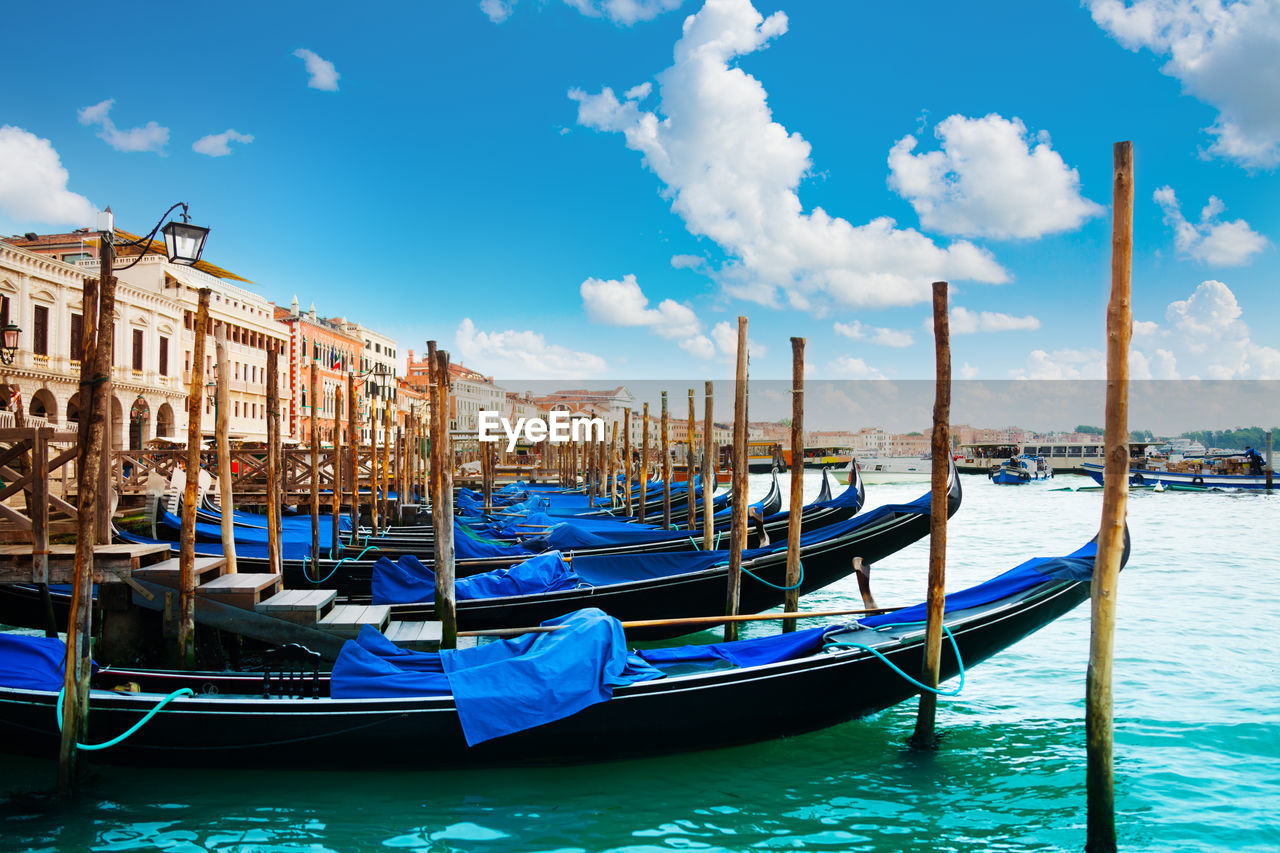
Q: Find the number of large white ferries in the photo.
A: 1